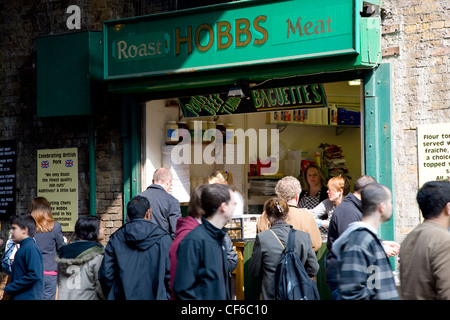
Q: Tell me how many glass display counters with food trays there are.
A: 1